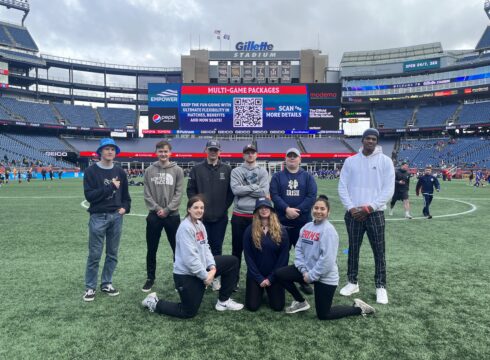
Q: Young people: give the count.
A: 9